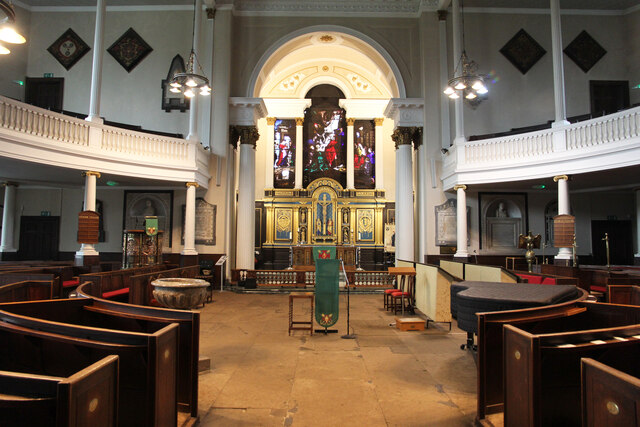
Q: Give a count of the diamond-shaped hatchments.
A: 4